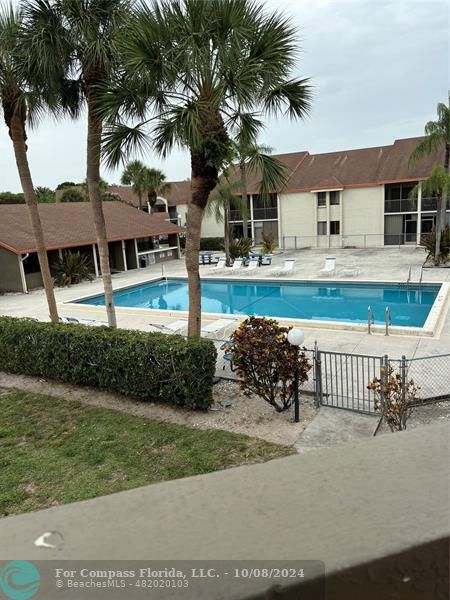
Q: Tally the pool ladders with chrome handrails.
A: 2